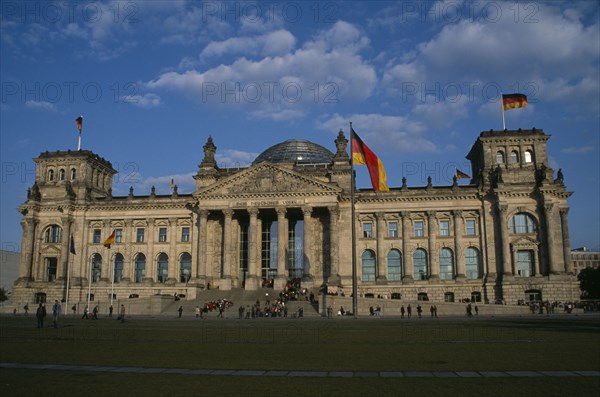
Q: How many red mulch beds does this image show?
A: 0